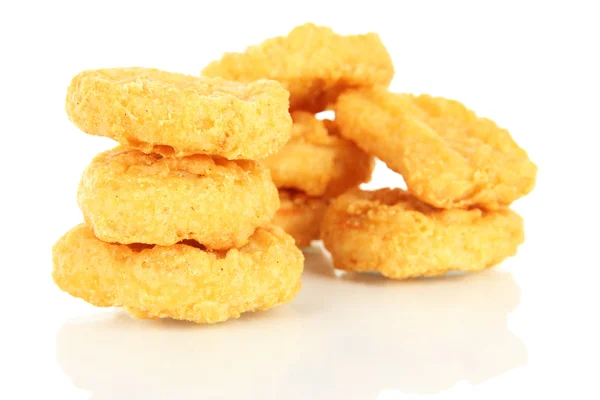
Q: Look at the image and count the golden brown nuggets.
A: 8